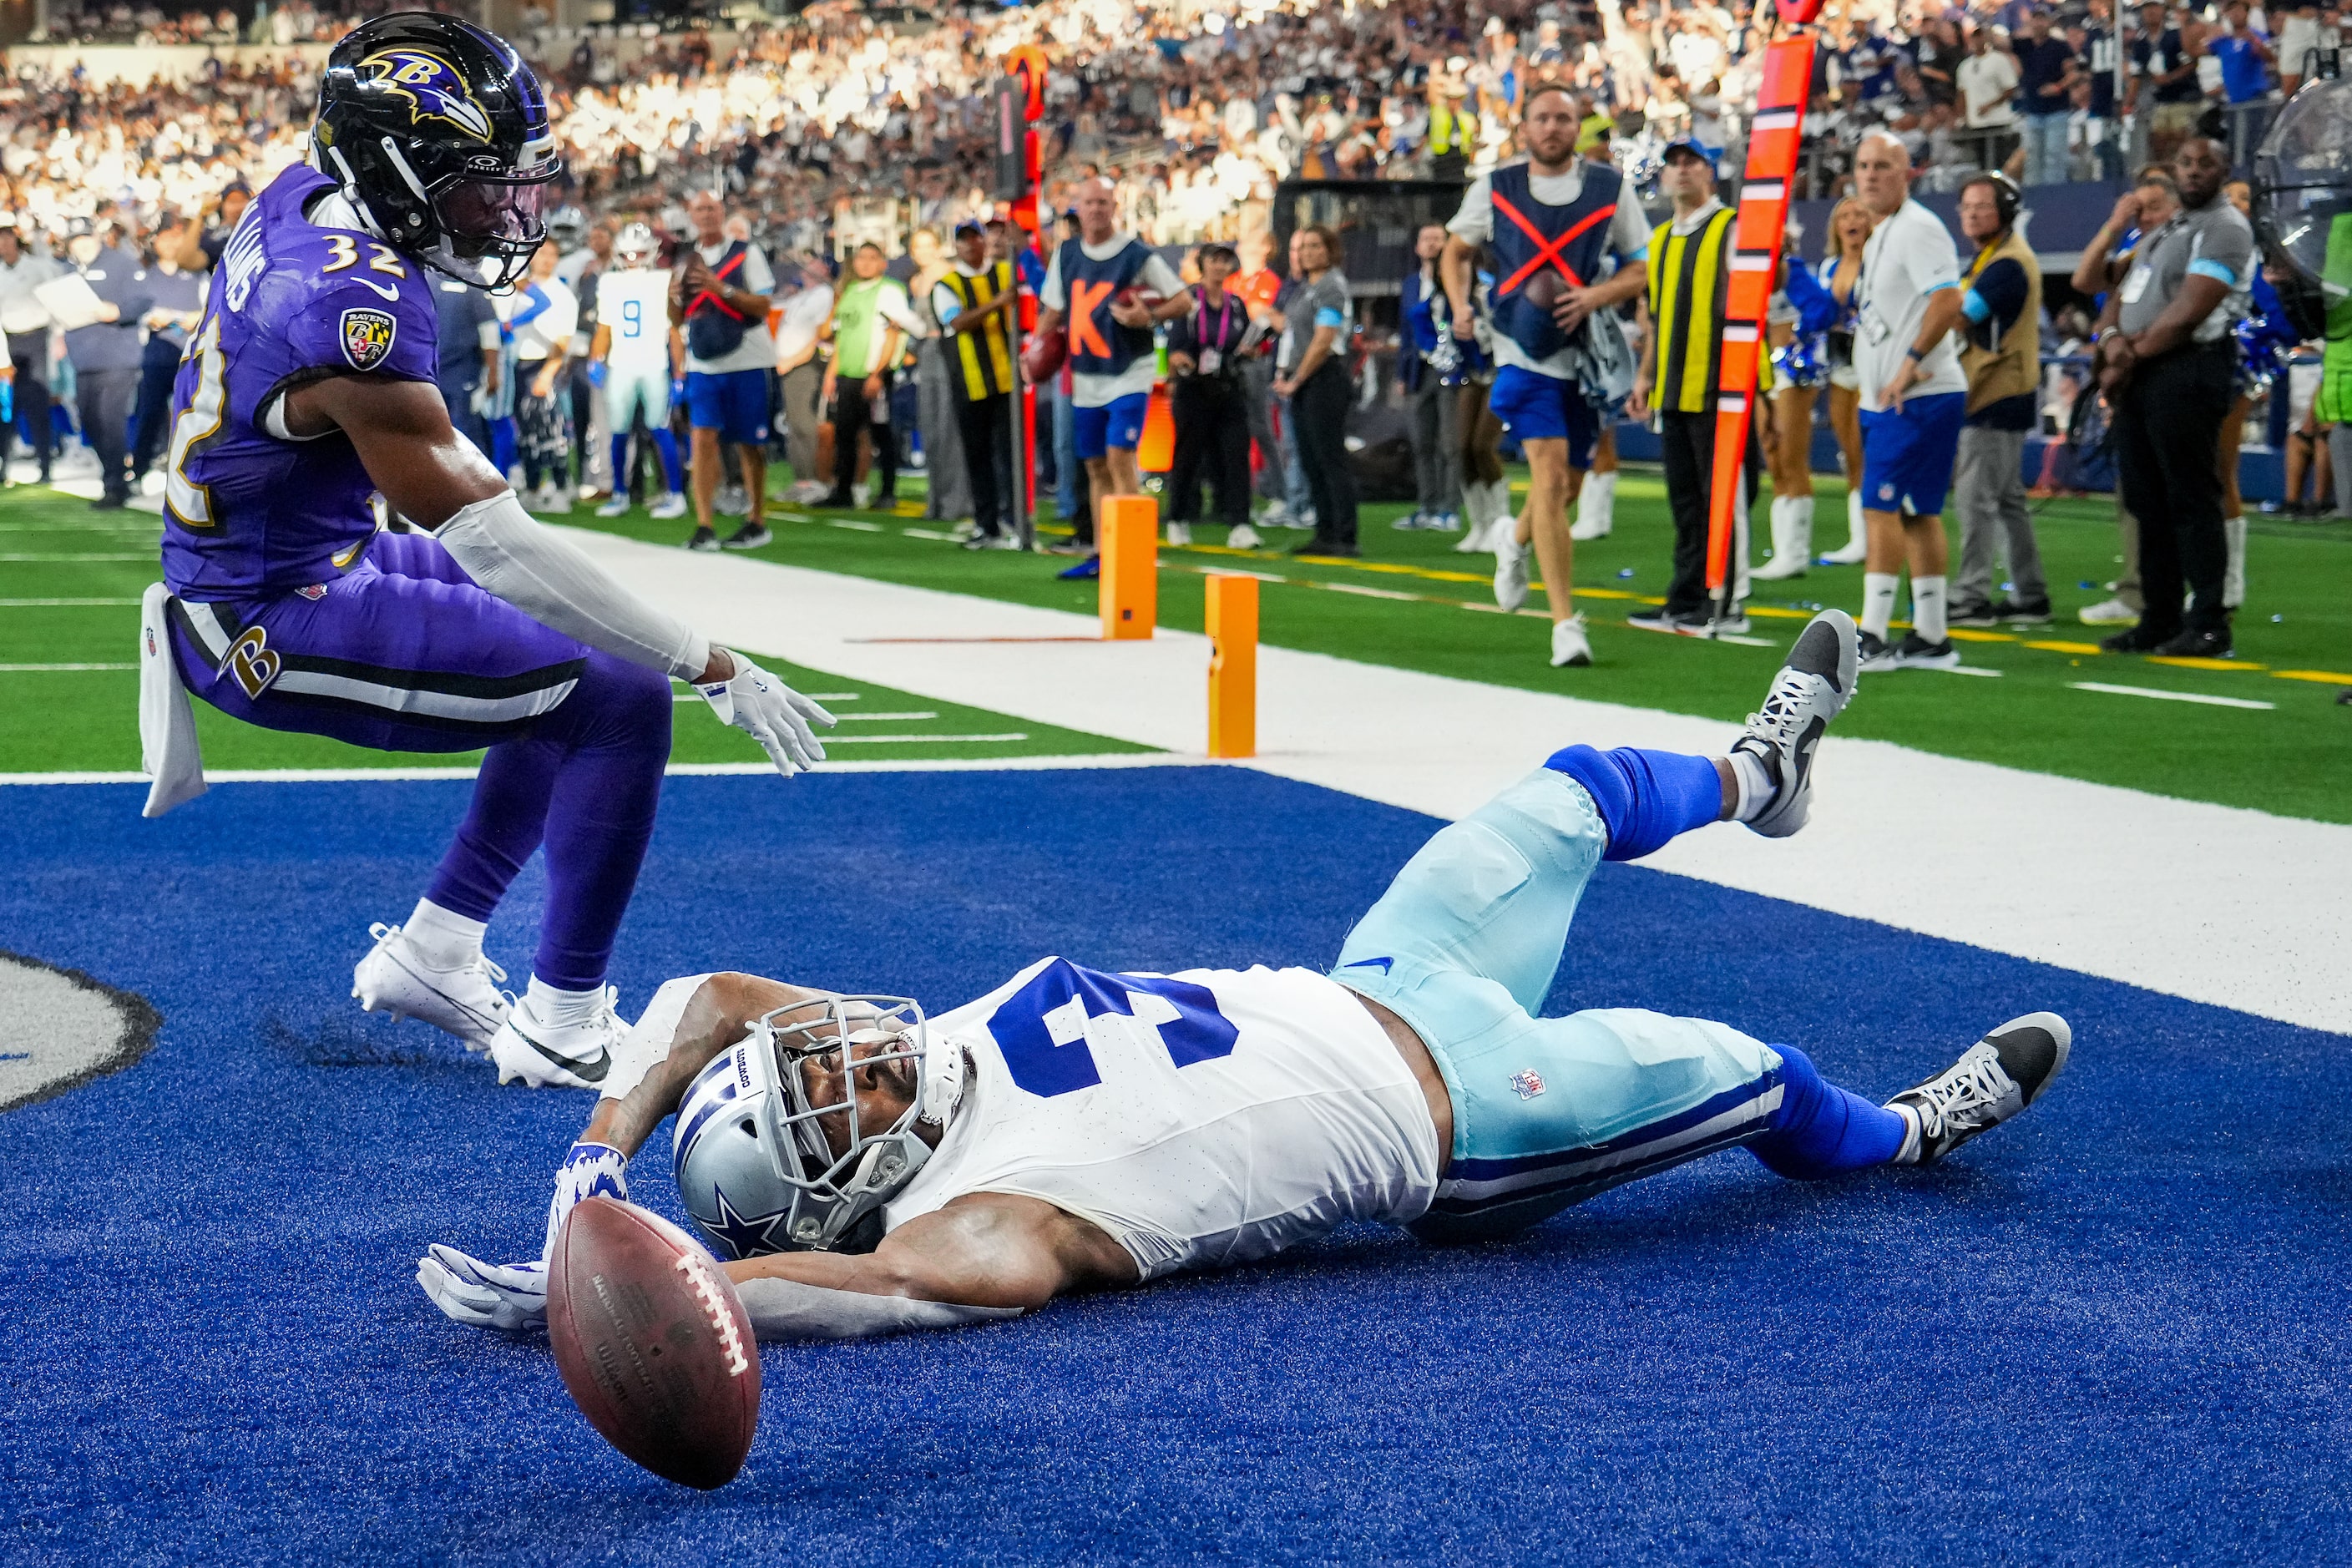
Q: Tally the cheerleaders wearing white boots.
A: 5